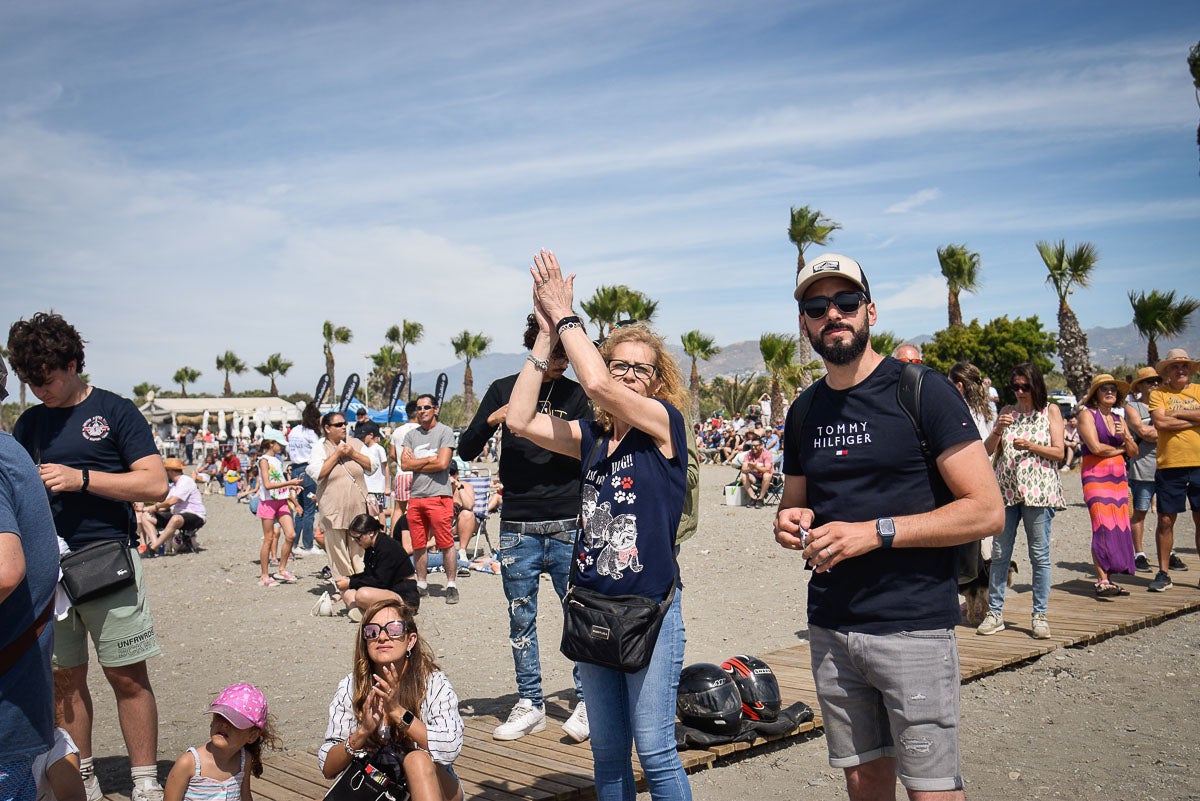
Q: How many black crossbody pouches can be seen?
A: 2